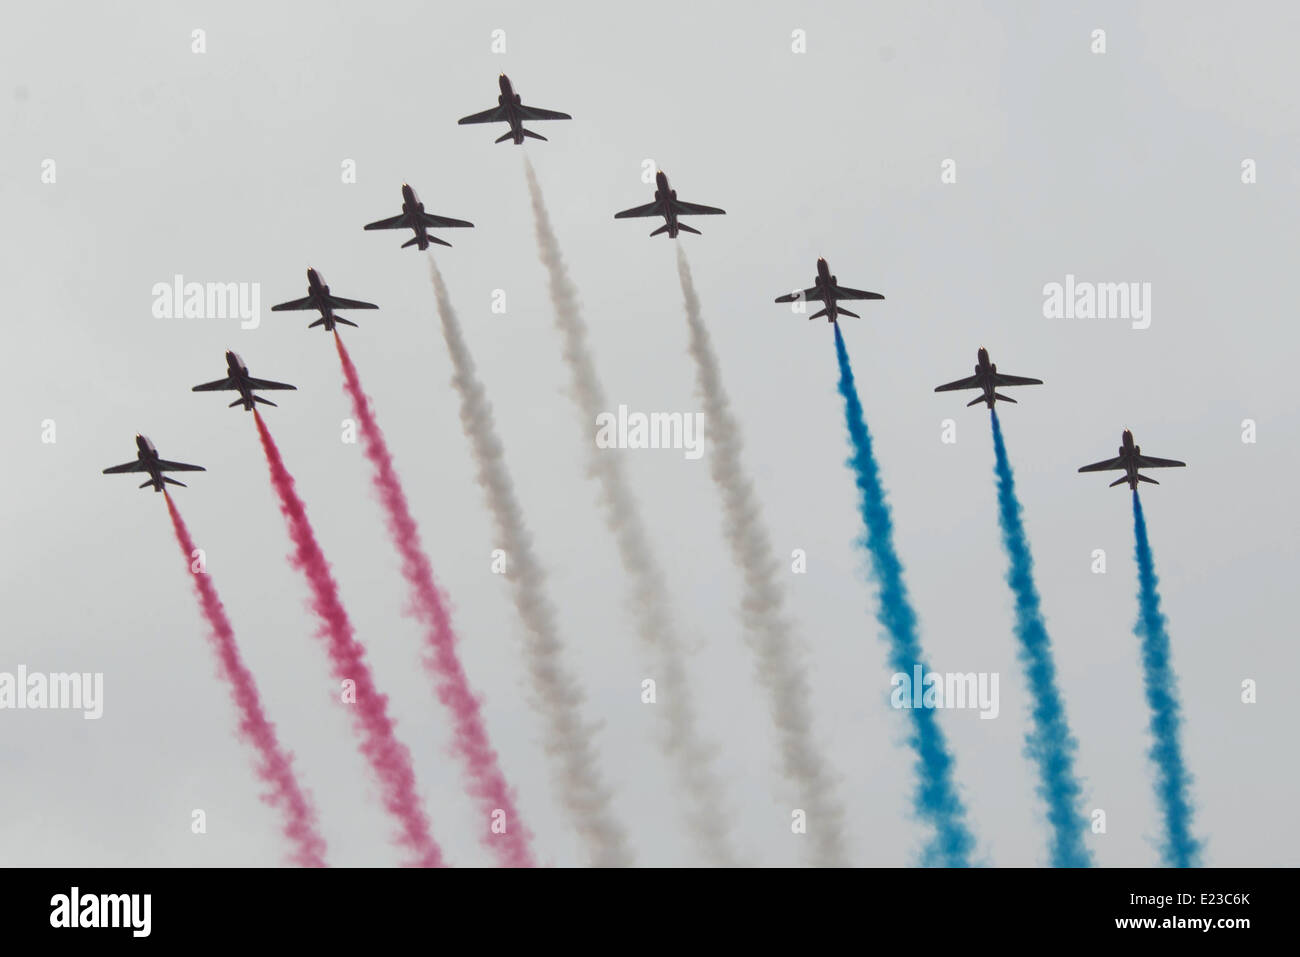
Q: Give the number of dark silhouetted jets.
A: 9